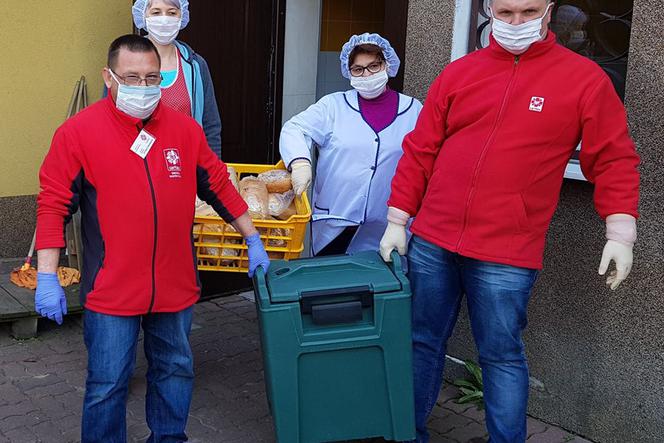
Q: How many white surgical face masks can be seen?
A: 4